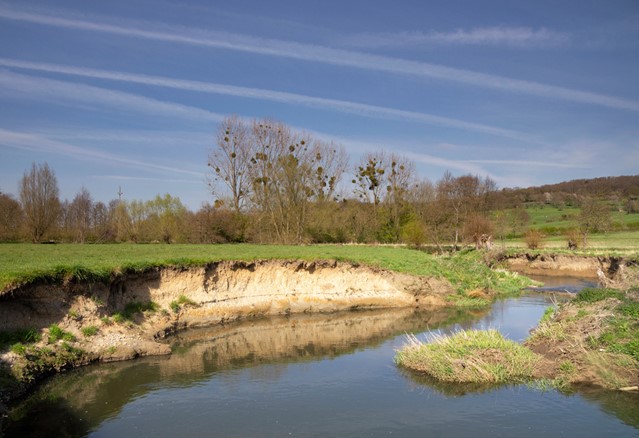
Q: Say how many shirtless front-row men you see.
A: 0